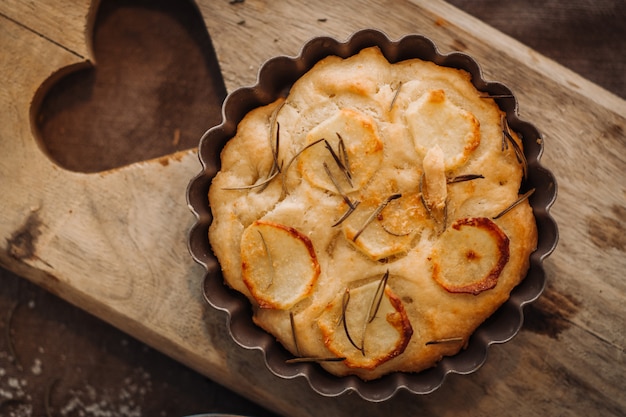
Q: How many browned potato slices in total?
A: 6